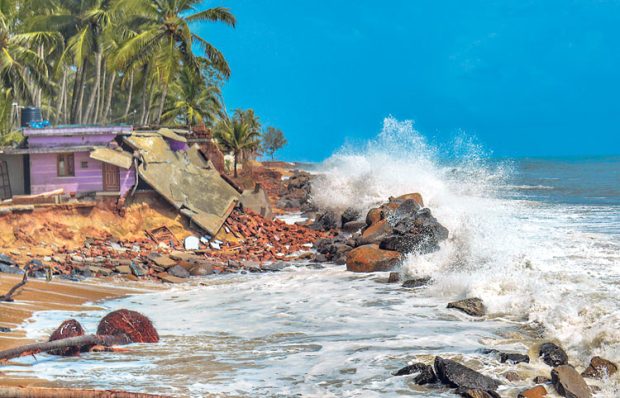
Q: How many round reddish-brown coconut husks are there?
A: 2